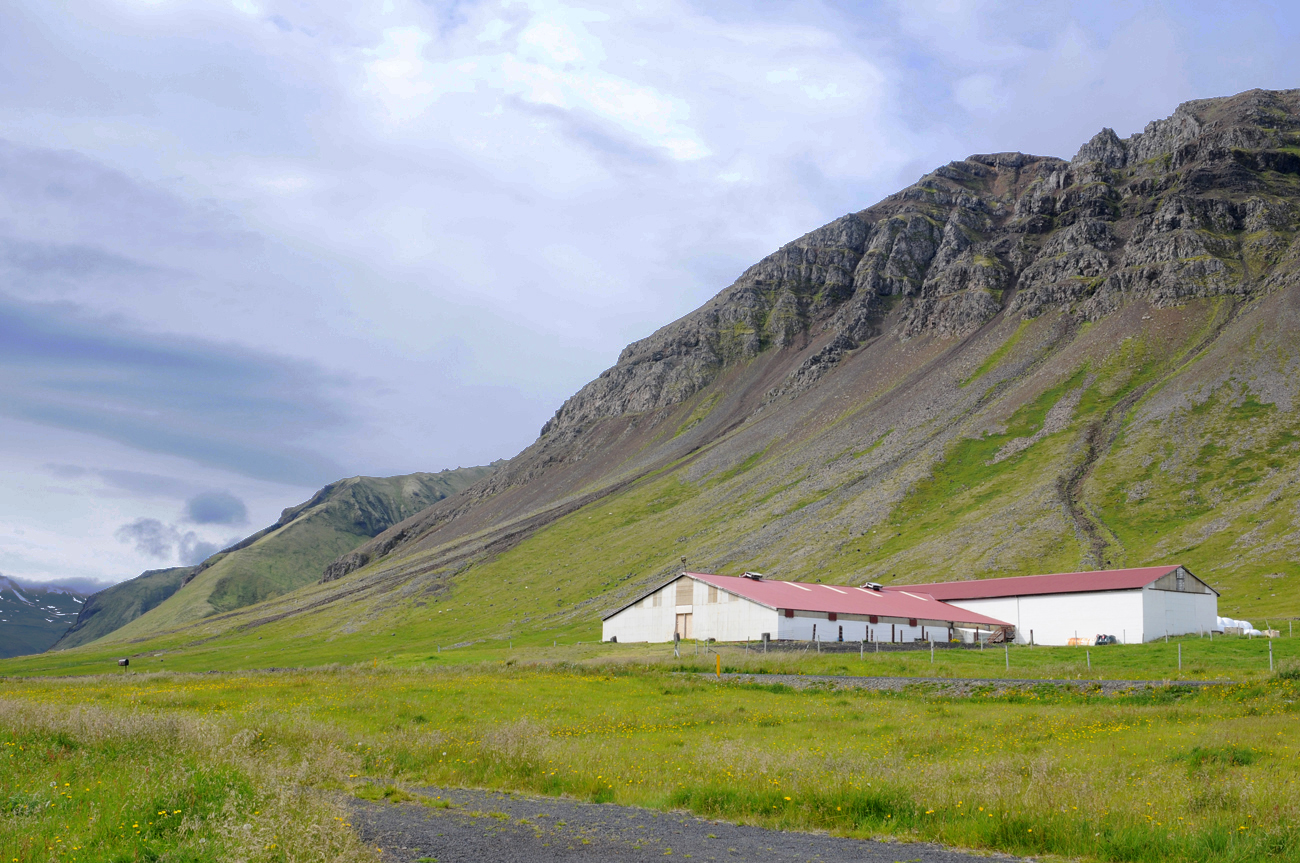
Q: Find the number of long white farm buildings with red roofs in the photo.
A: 2